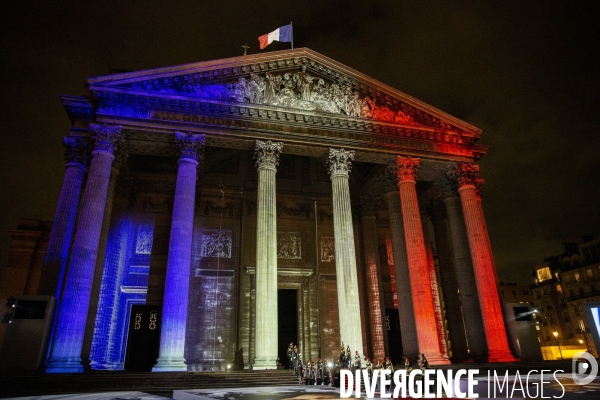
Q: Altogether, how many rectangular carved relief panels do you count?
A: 4